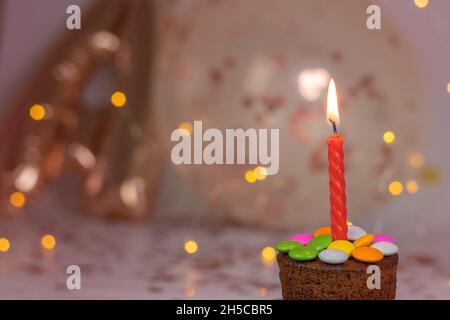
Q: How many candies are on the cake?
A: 12